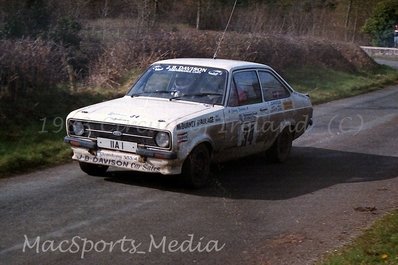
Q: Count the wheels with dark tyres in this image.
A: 3